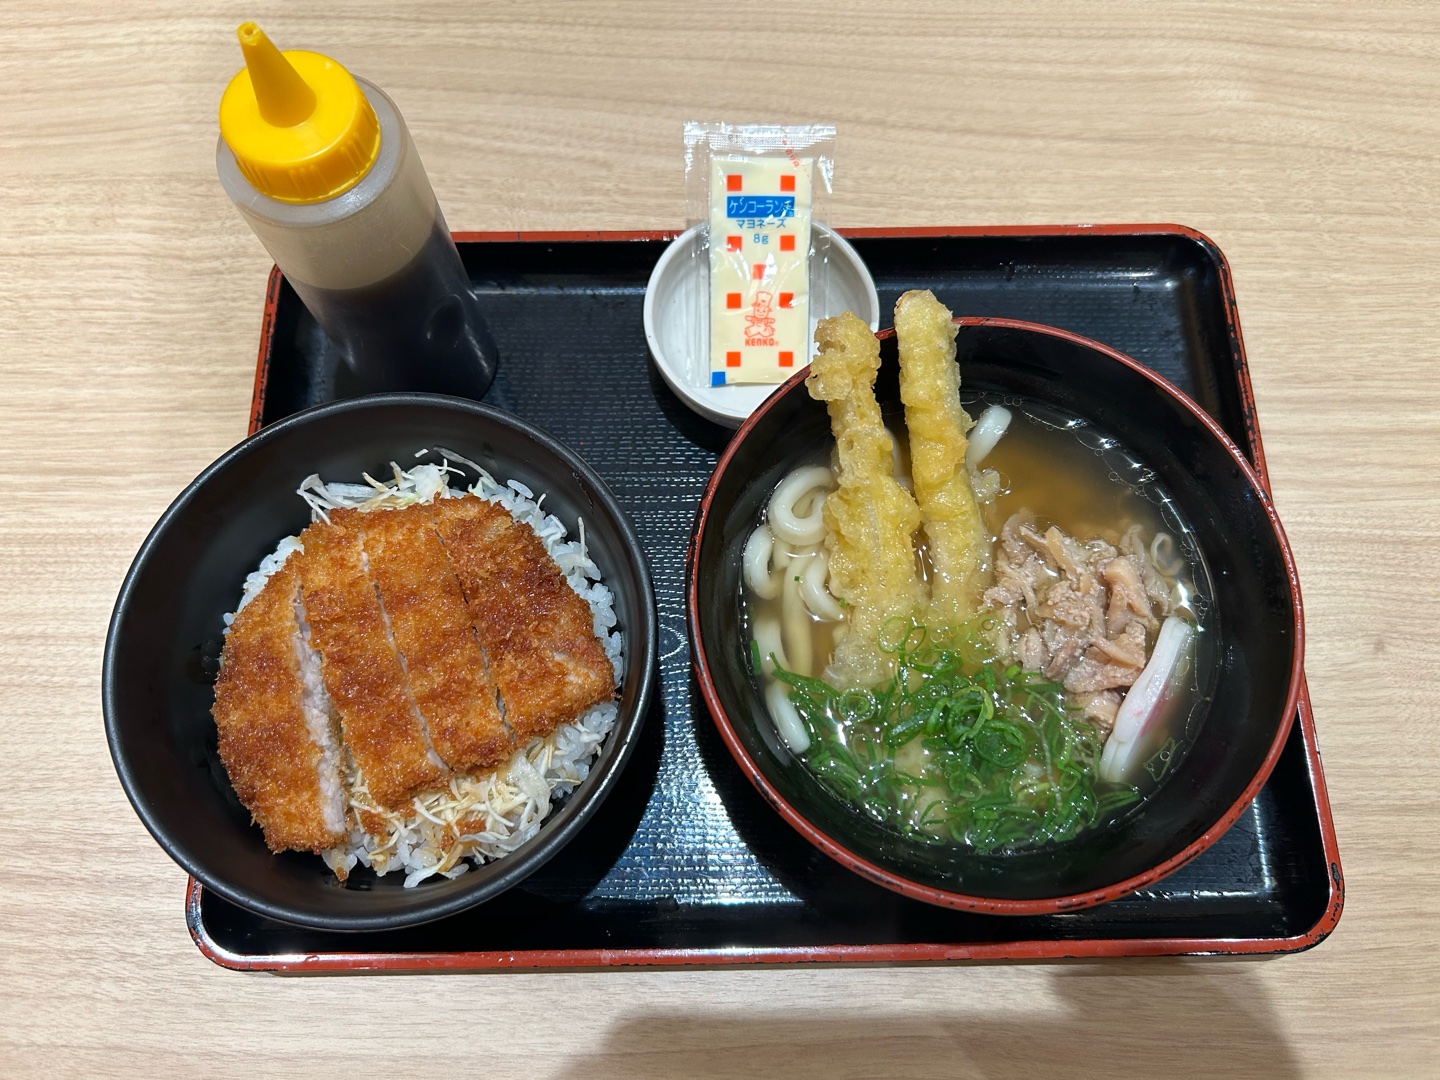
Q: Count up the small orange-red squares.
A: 9